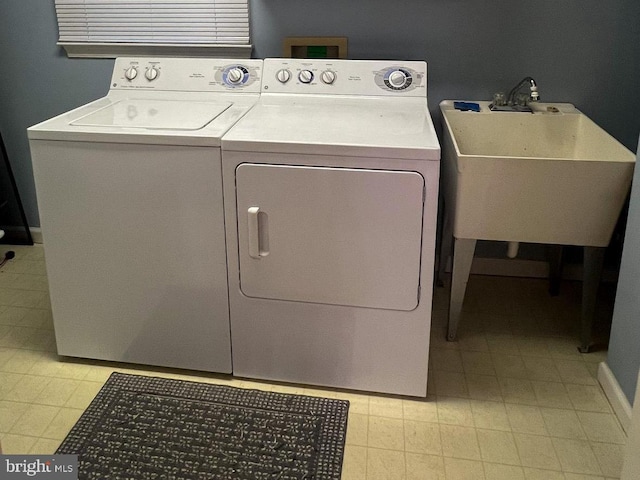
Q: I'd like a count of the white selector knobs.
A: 7